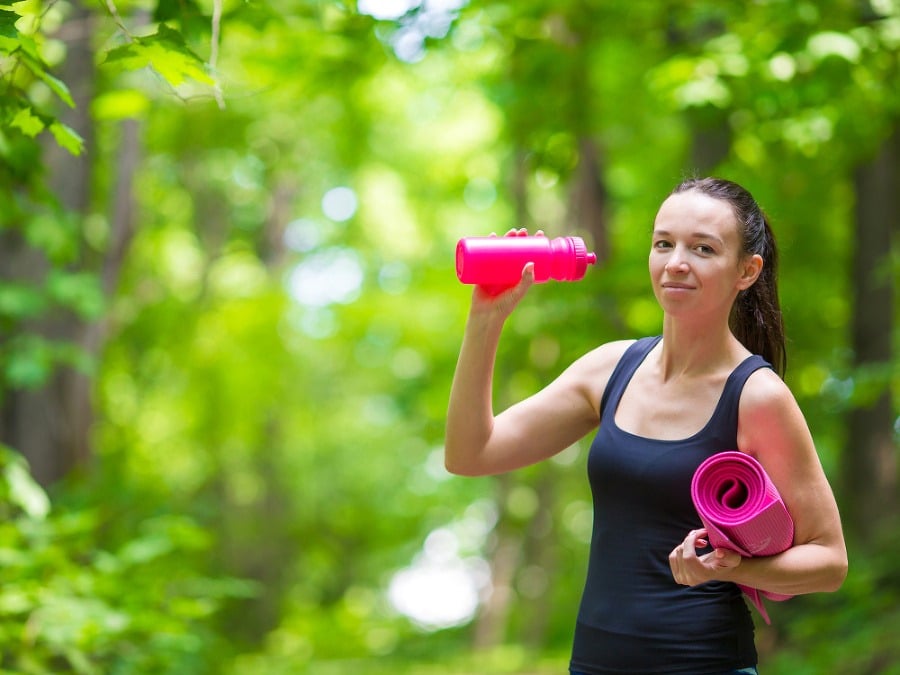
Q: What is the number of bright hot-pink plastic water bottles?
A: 1